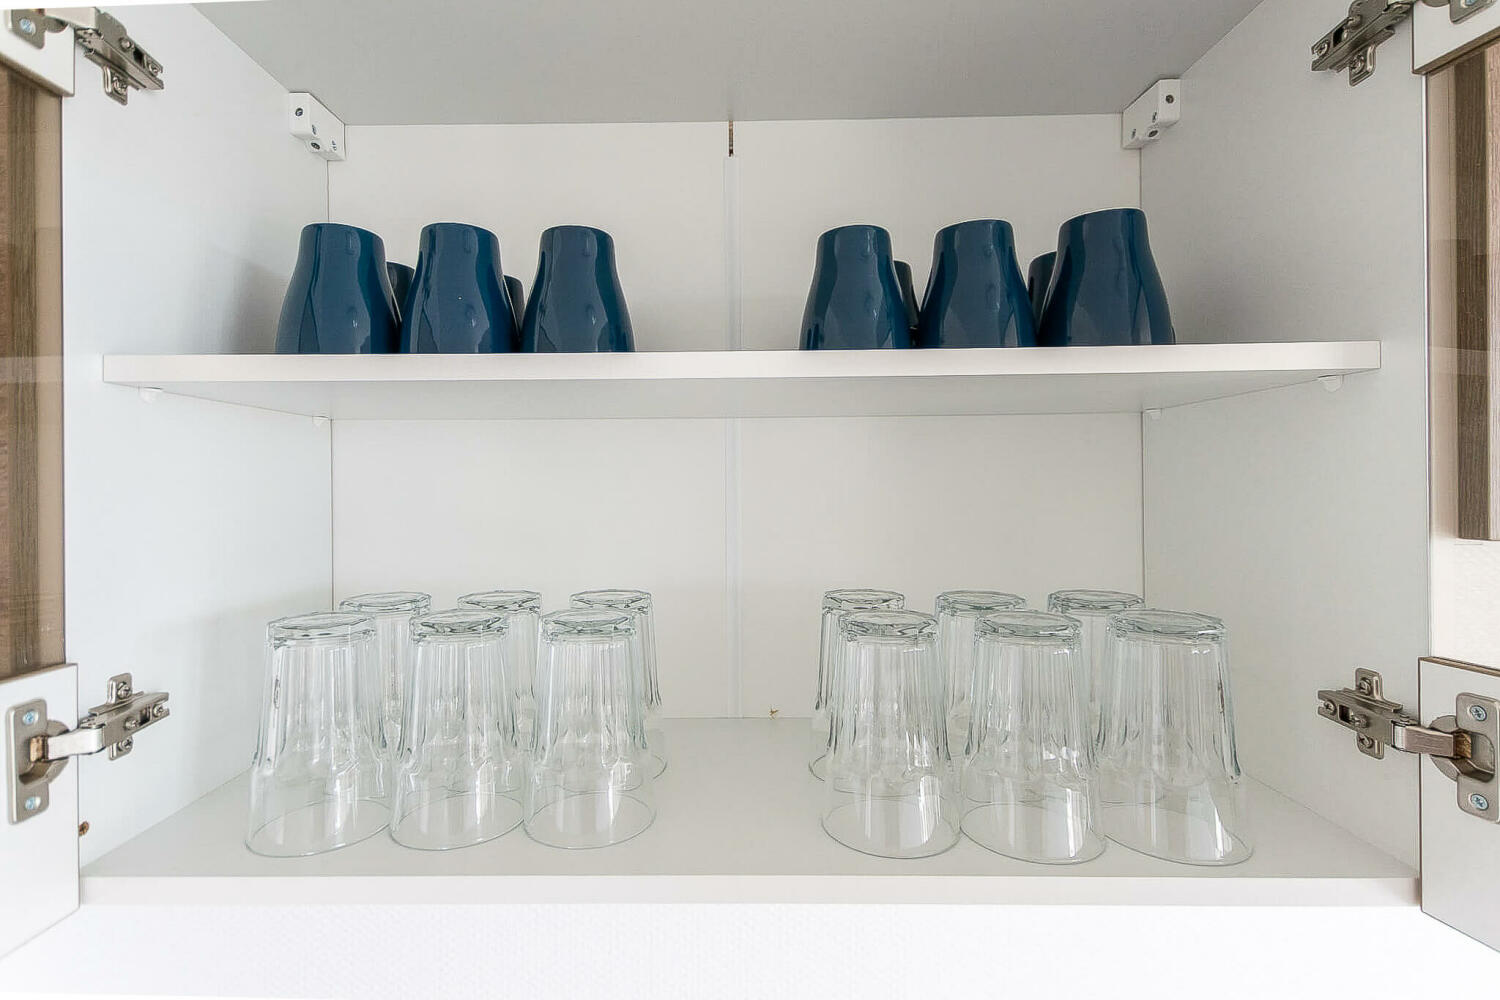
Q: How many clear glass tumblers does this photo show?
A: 12